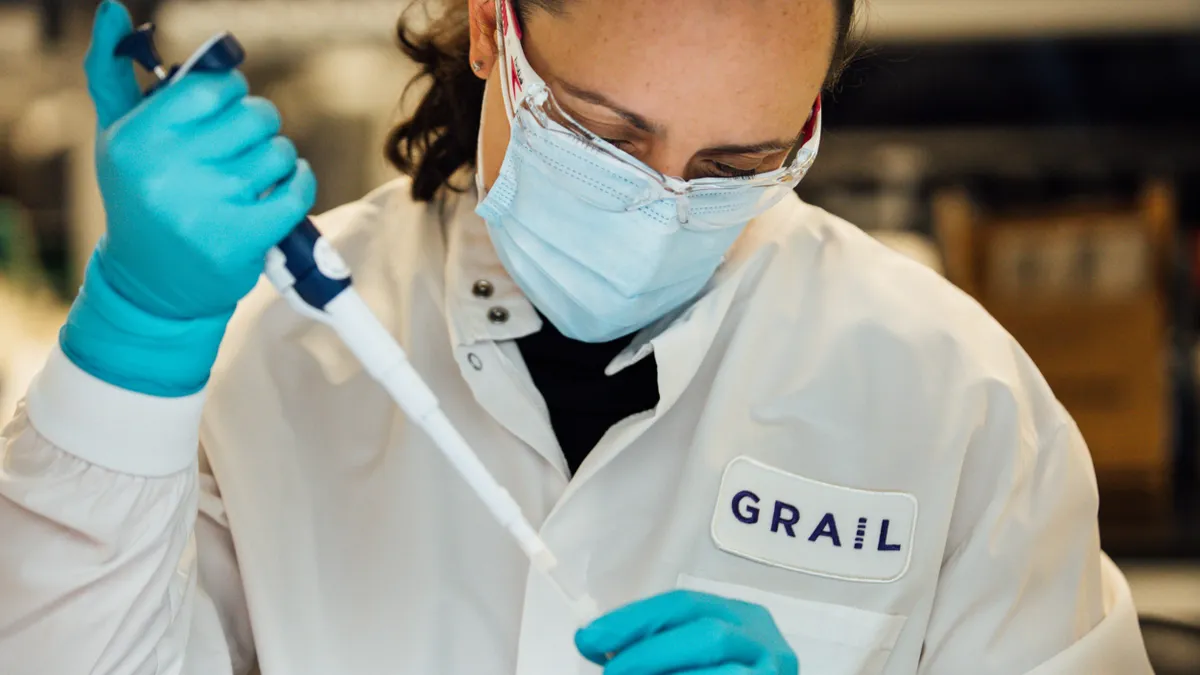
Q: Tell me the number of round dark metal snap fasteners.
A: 2